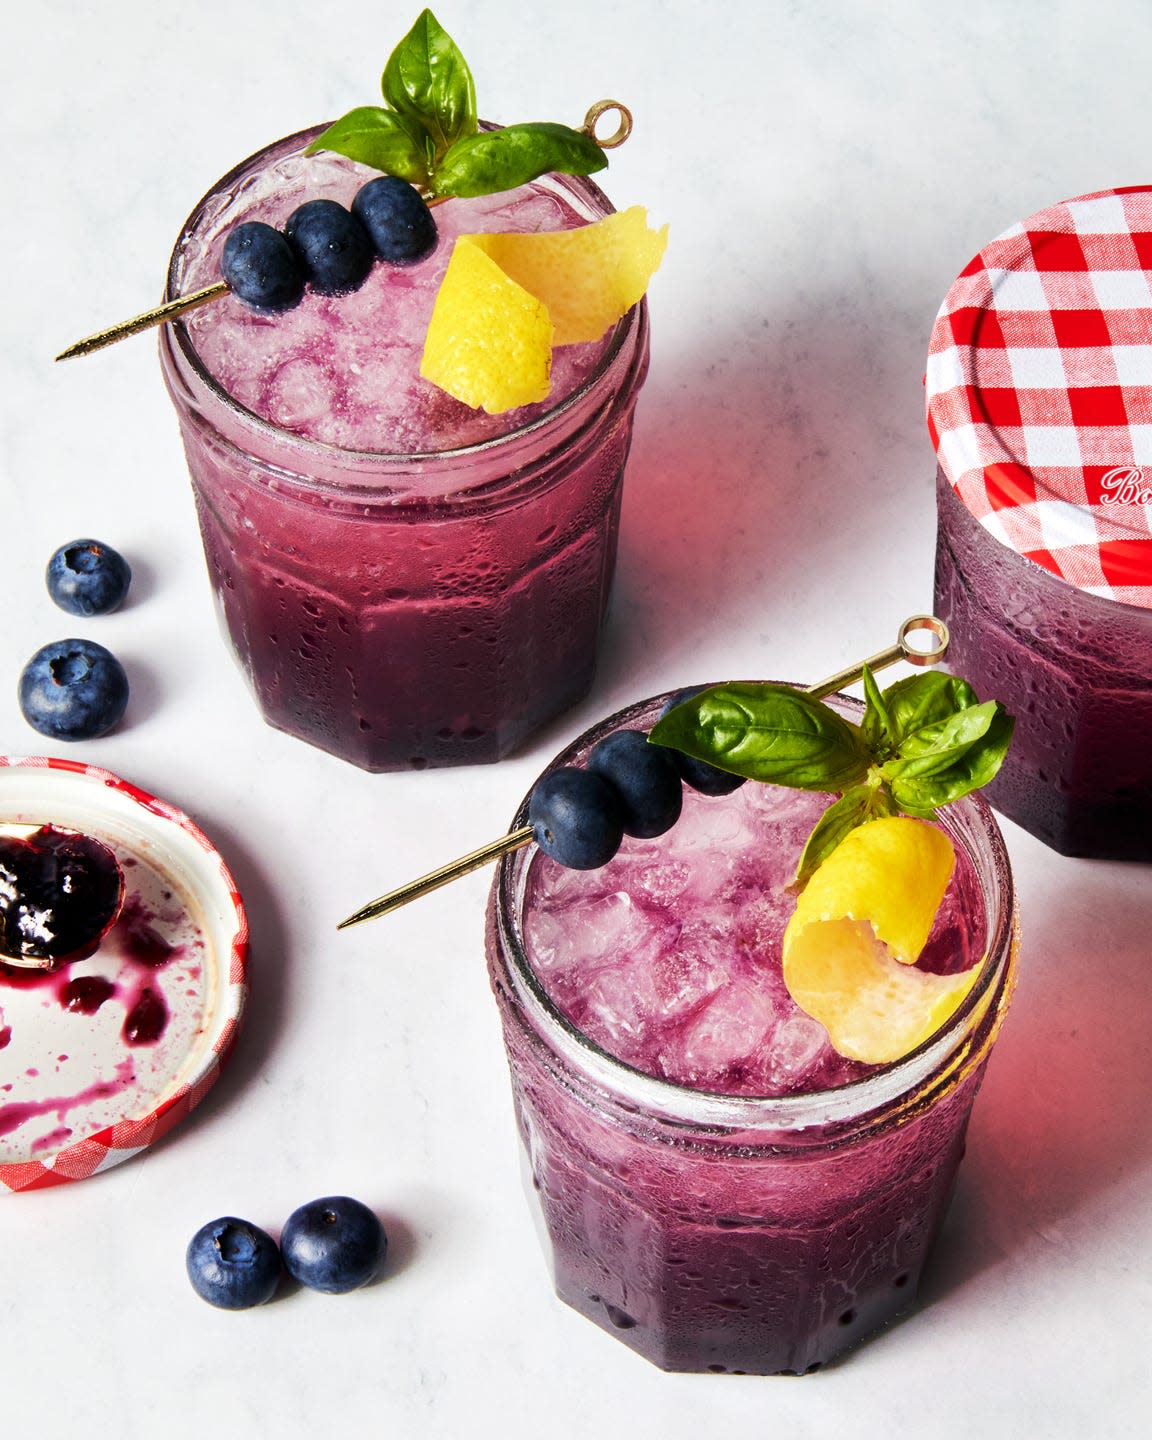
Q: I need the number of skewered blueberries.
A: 6